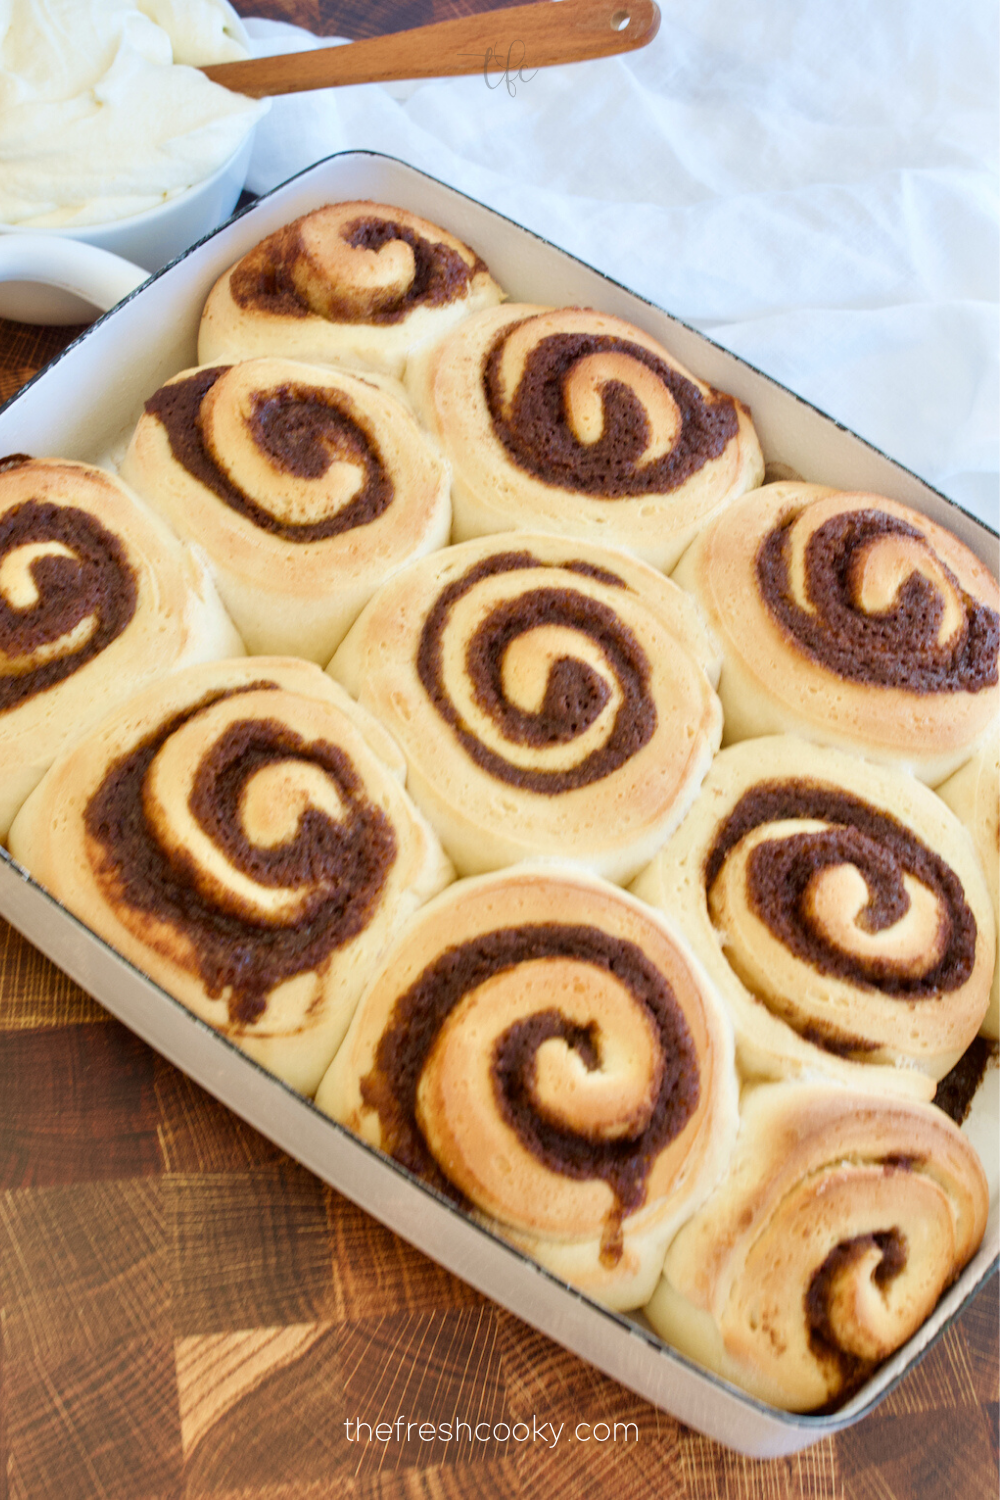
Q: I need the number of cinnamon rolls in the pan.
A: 11